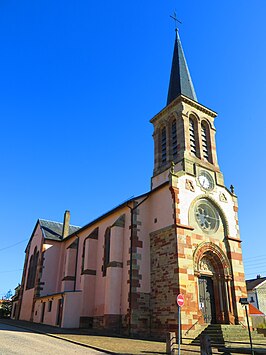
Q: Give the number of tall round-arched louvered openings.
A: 4